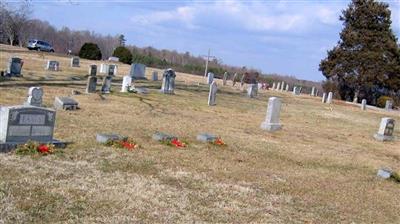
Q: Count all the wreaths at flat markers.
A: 3